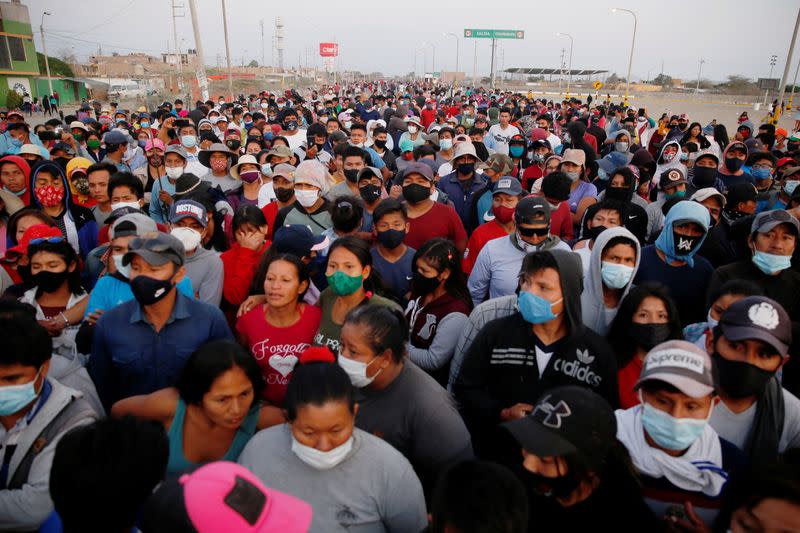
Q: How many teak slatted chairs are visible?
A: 0